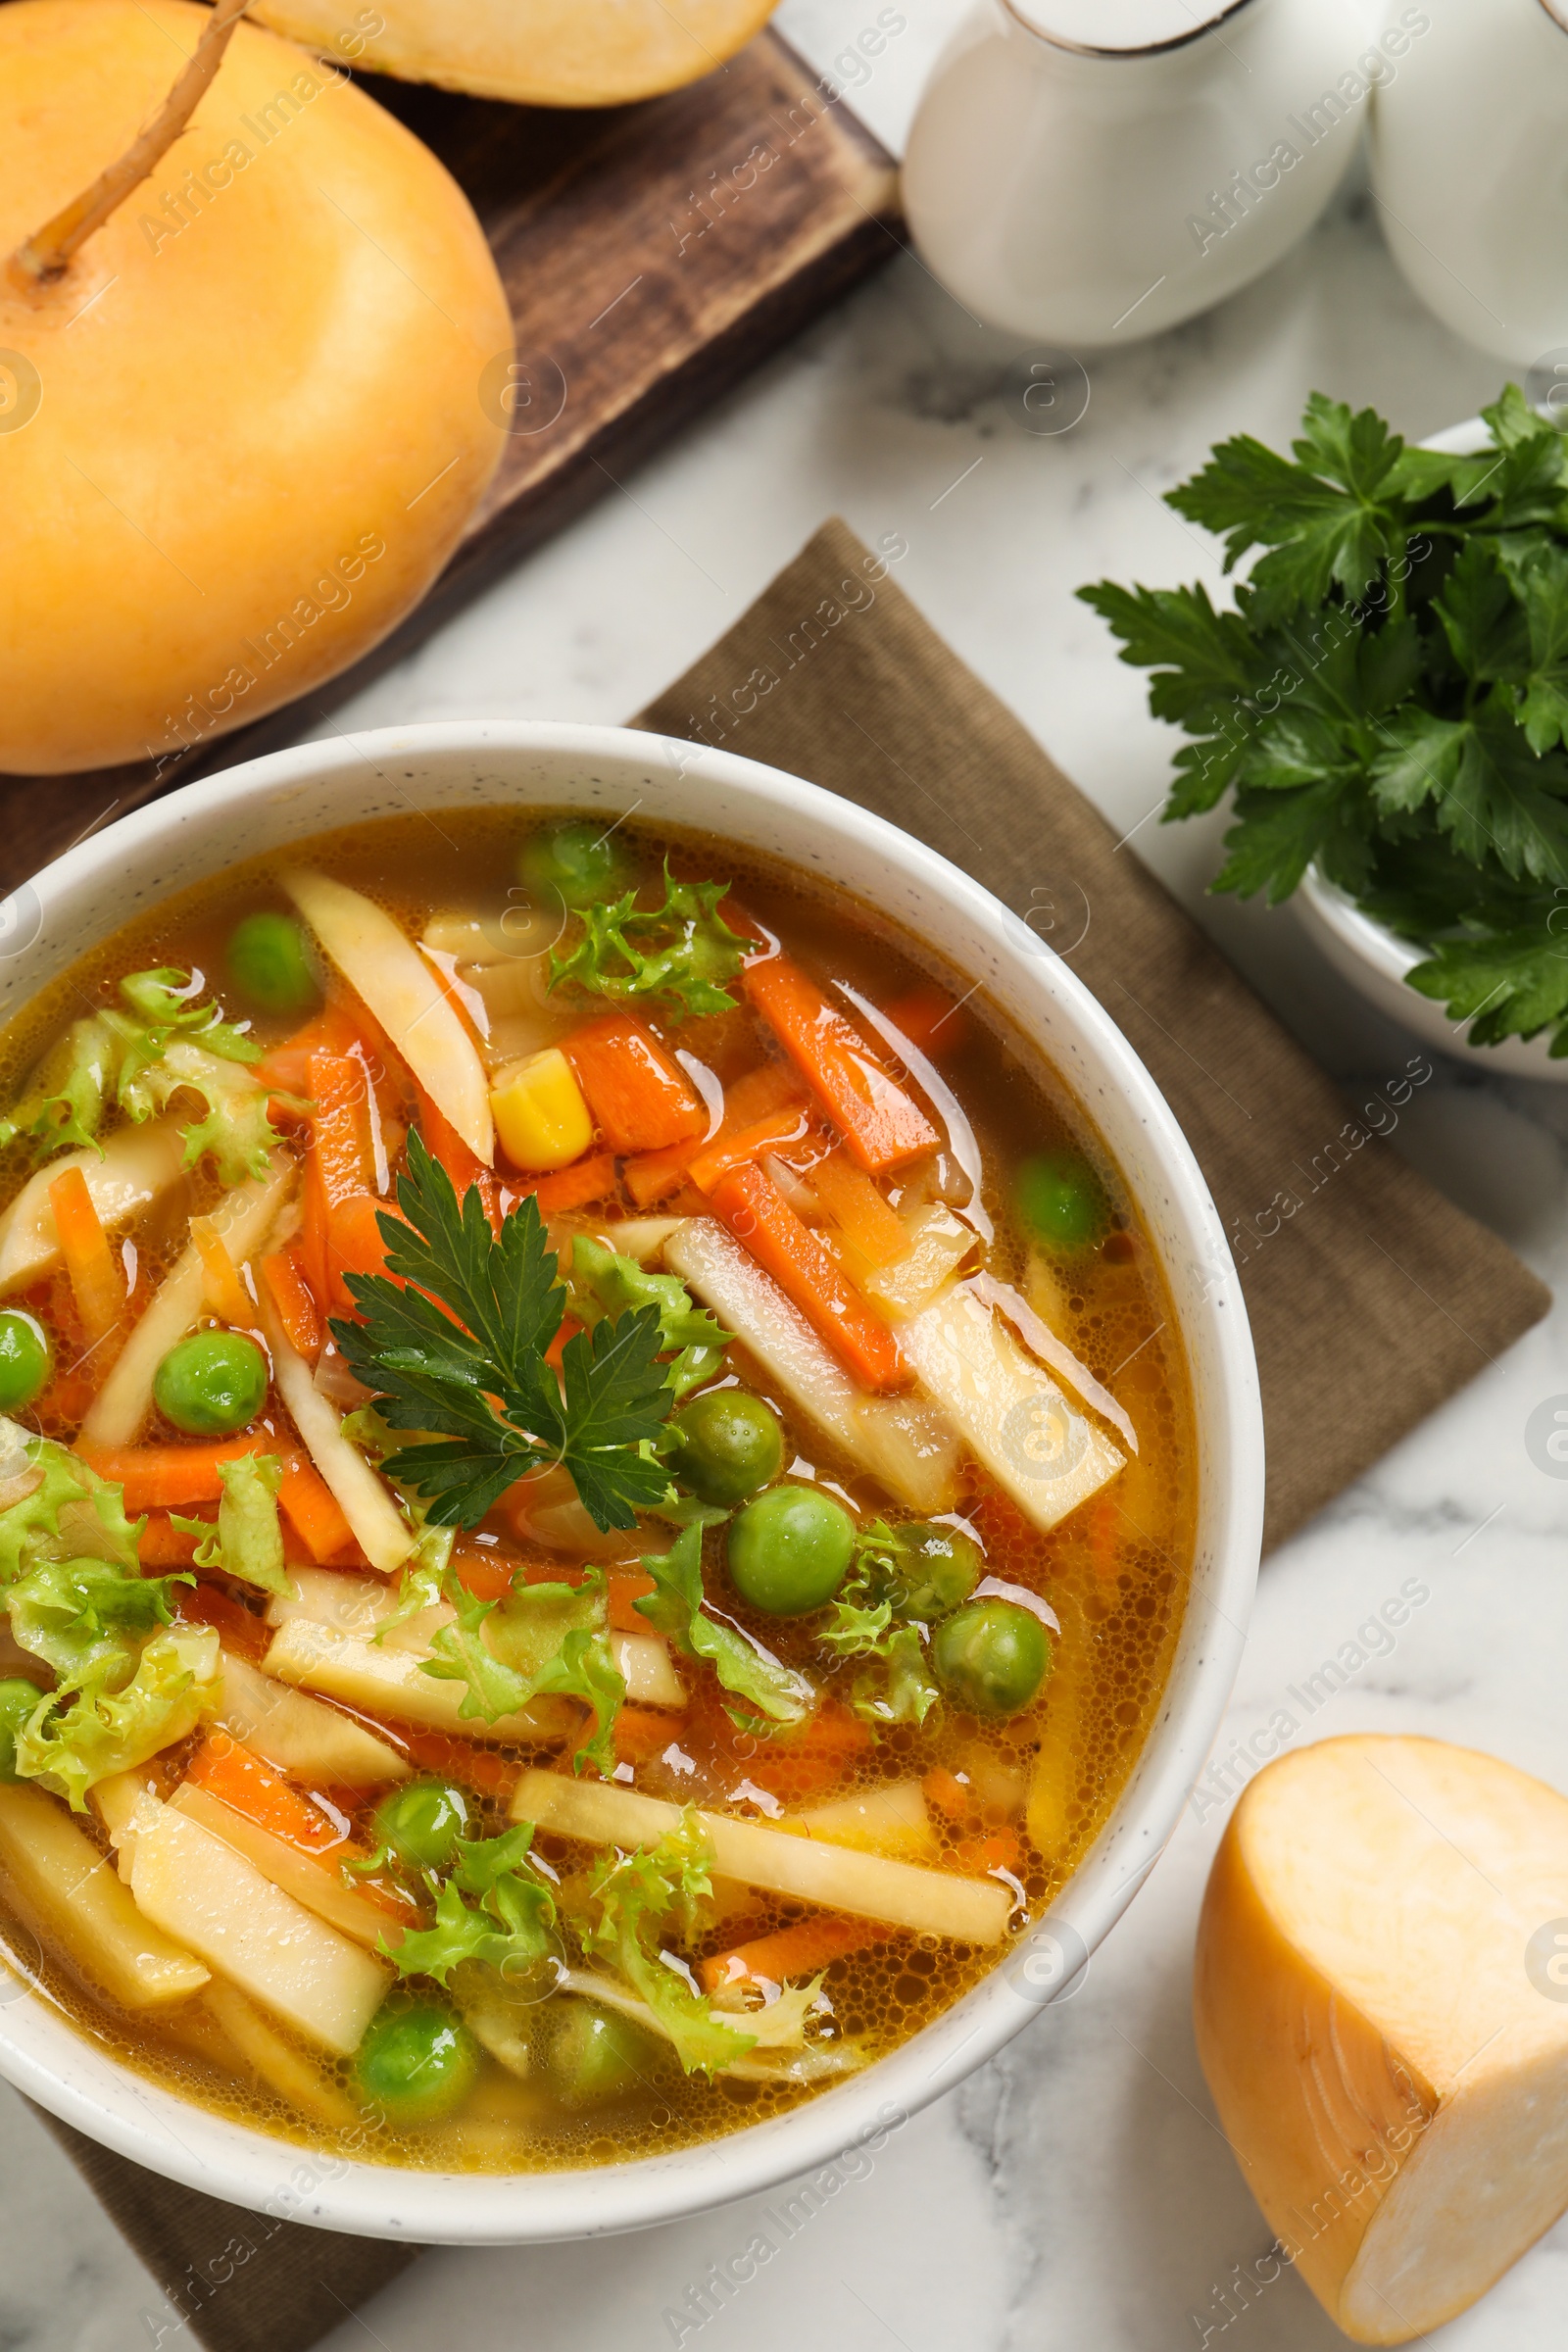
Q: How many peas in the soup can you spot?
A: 13